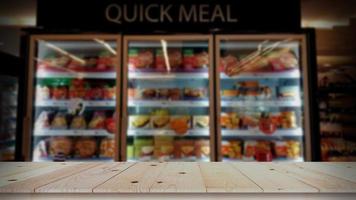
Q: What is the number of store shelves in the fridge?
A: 12